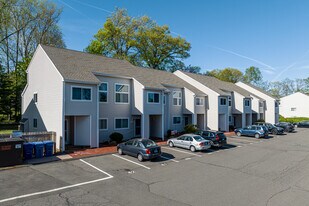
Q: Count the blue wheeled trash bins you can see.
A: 3